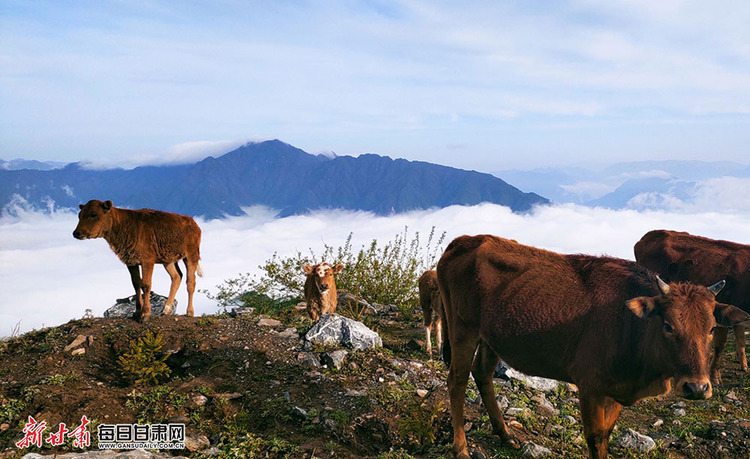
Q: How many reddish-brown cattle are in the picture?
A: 5